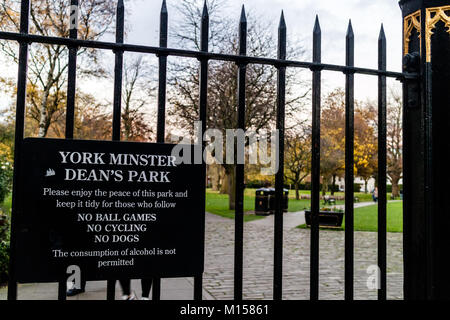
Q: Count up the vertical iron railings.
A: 10